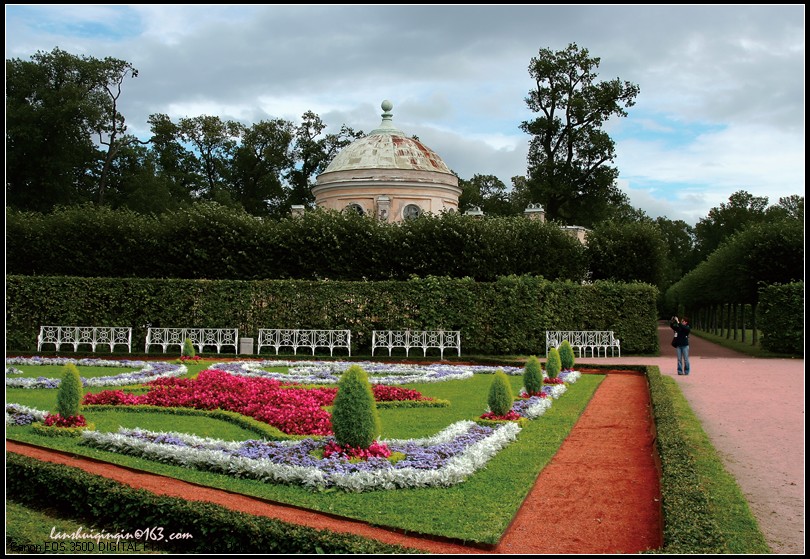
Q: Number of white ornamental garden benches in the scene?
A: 5